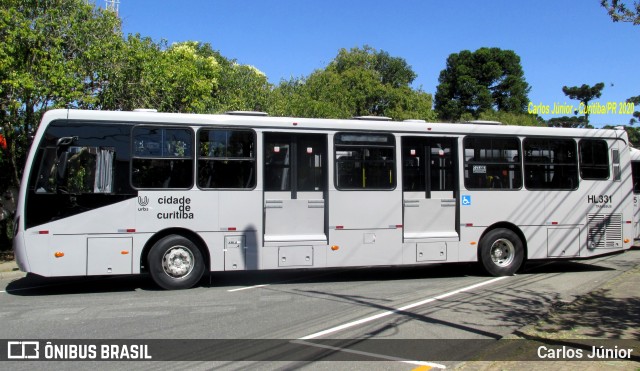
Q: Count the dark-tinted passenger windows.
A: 6